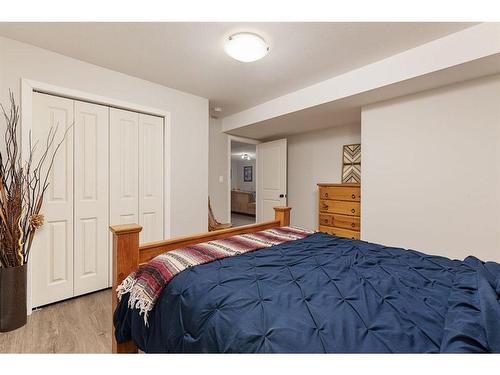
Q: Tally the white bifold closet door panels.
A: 4